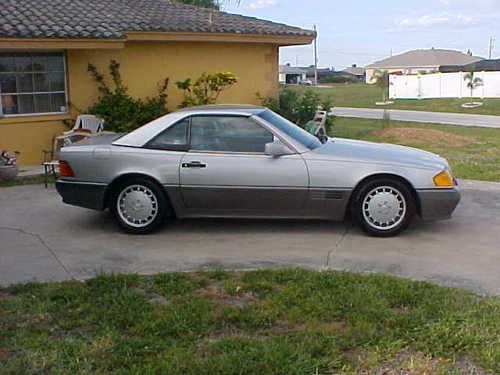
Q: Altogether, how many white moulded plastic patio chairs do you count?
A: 1